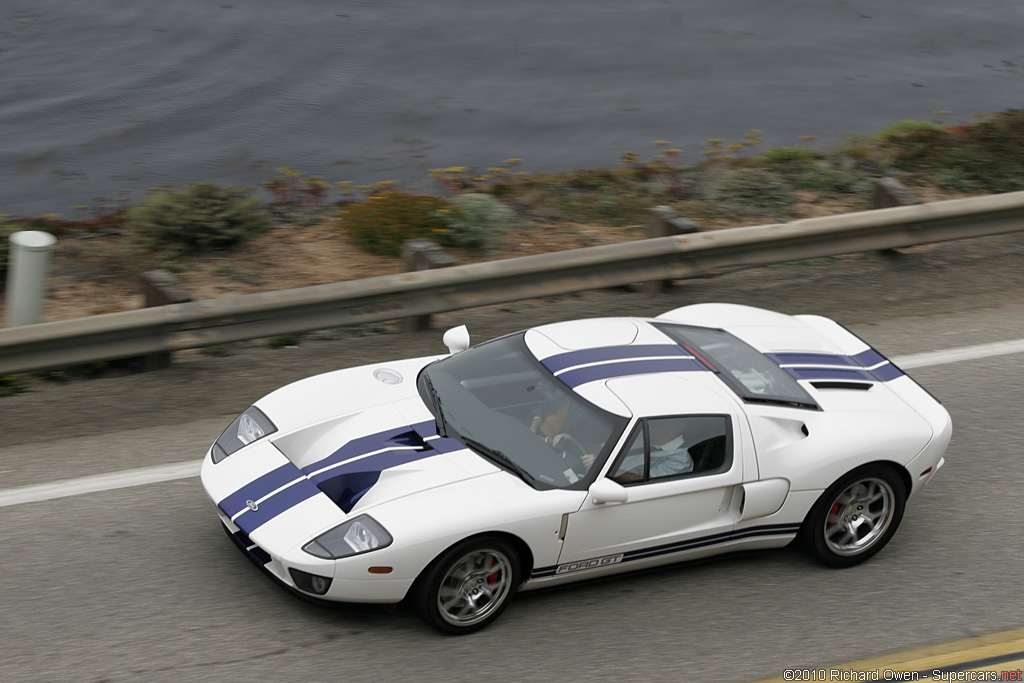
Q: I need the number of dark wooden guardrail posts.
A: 4